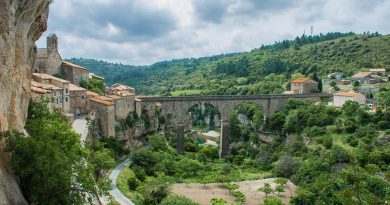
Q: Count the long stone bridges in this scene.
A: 1